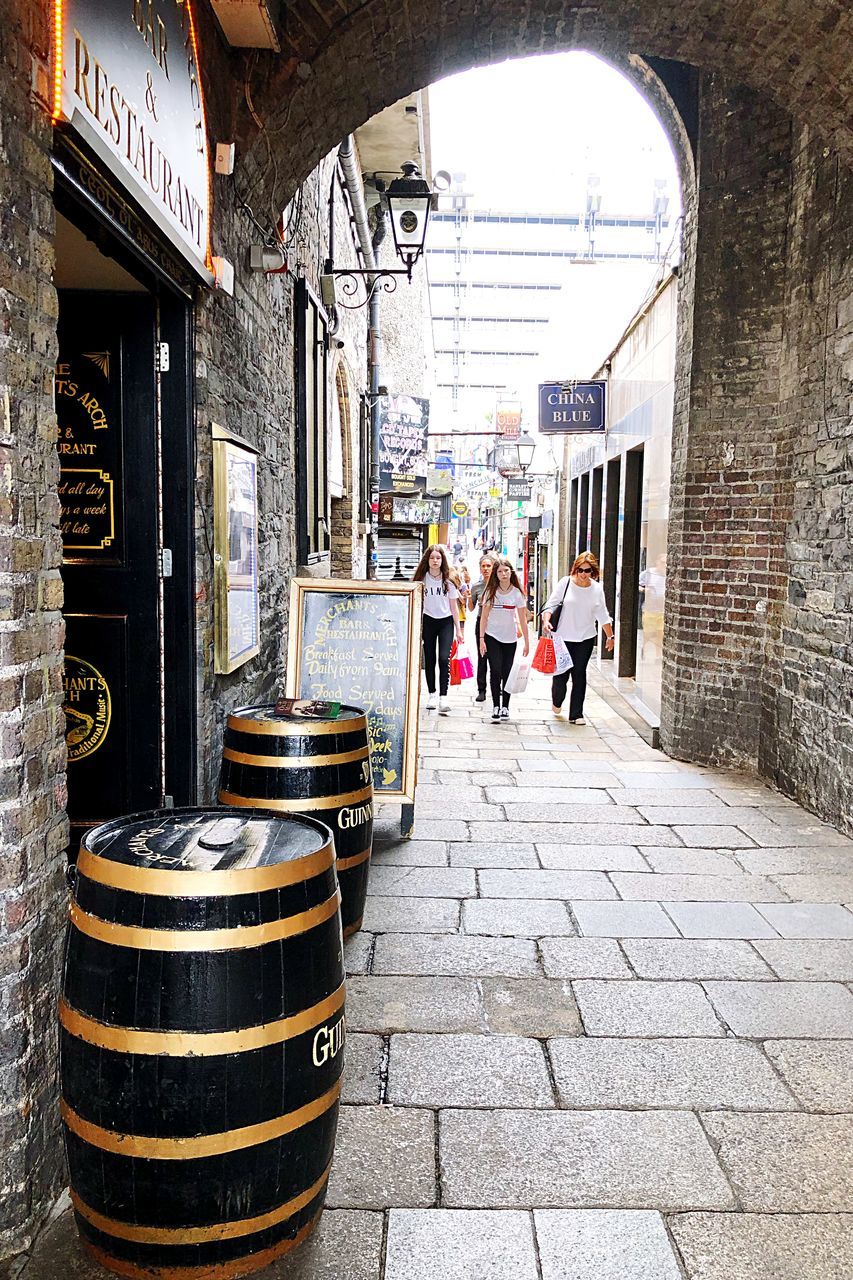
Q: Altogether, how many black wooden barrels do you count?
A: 2